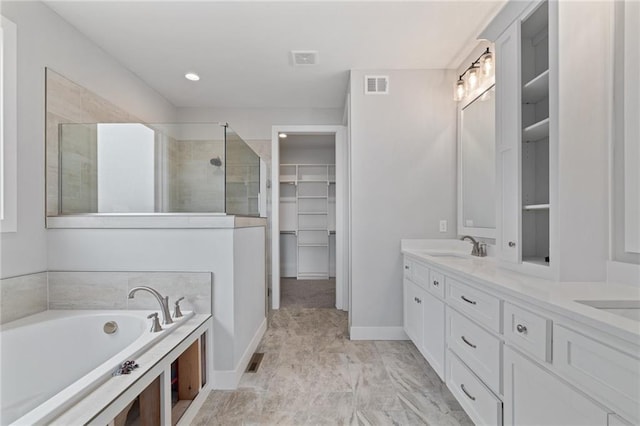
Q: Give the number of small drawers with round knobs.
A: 3